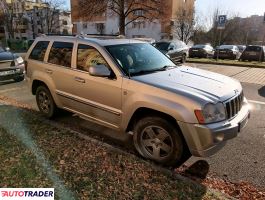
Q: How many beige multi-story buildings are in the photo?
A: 2